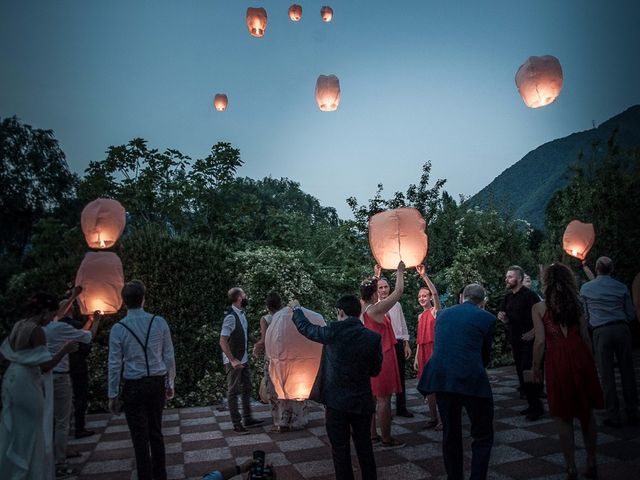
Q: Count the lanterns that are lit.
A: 11